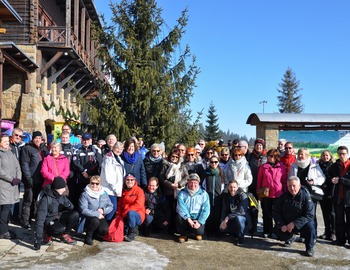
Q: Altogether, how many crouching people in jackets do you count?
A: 7